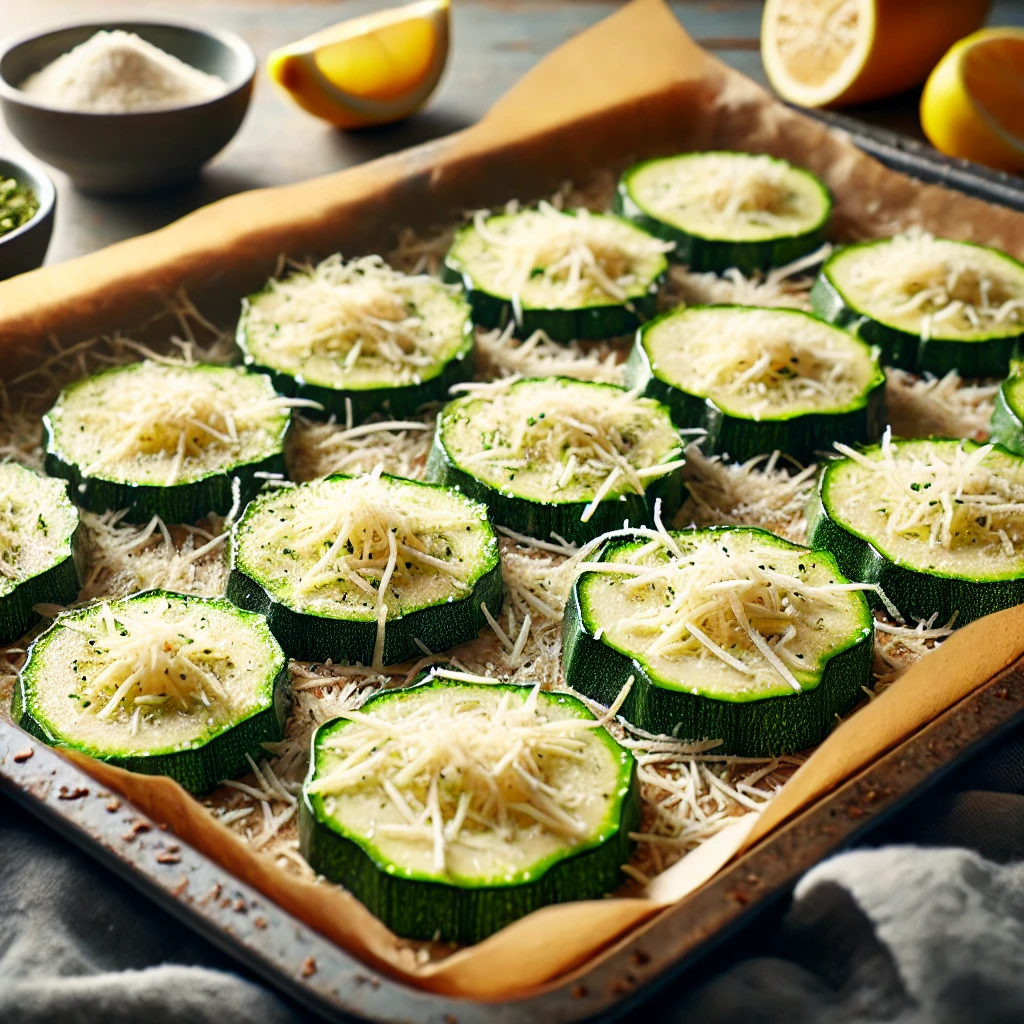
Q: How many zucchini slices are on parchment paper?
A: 14